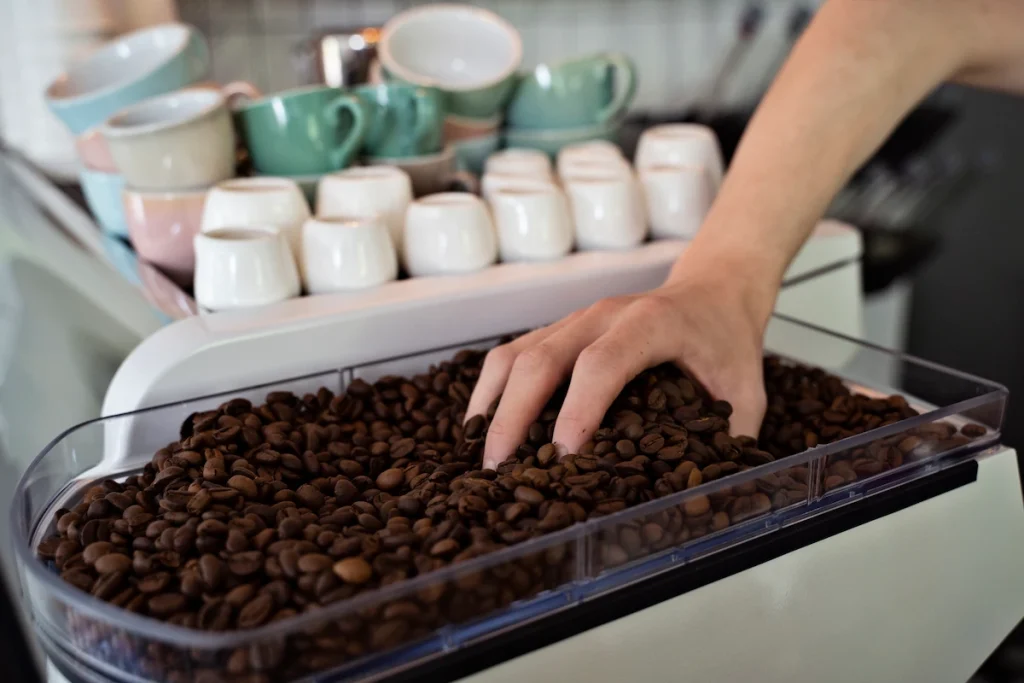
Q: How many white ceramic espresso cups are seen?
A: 13